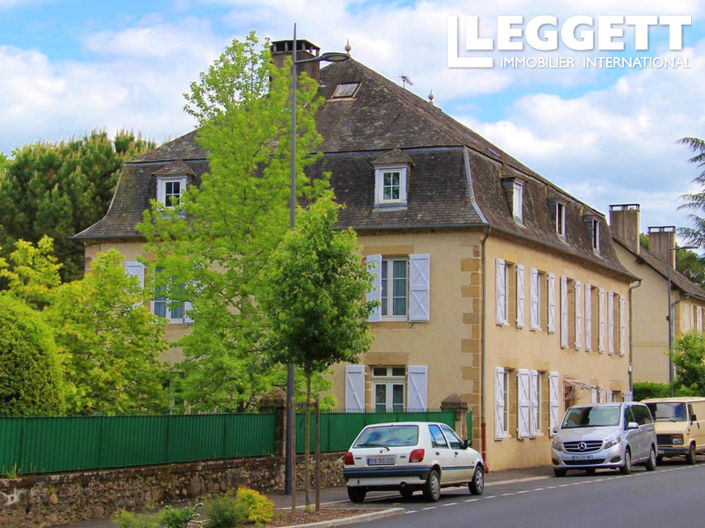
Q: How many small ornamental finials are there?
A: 2